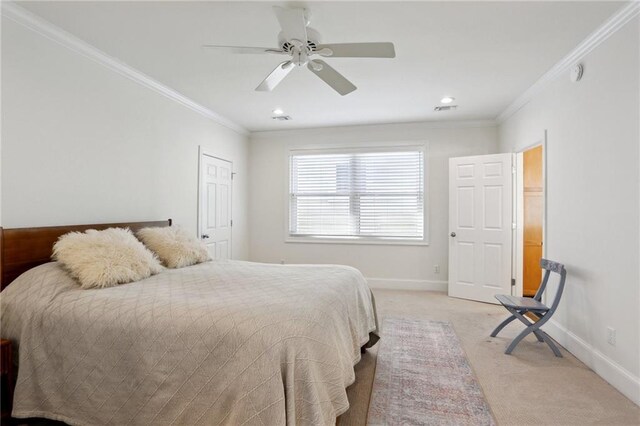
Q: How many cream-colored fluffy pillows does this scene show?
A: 2